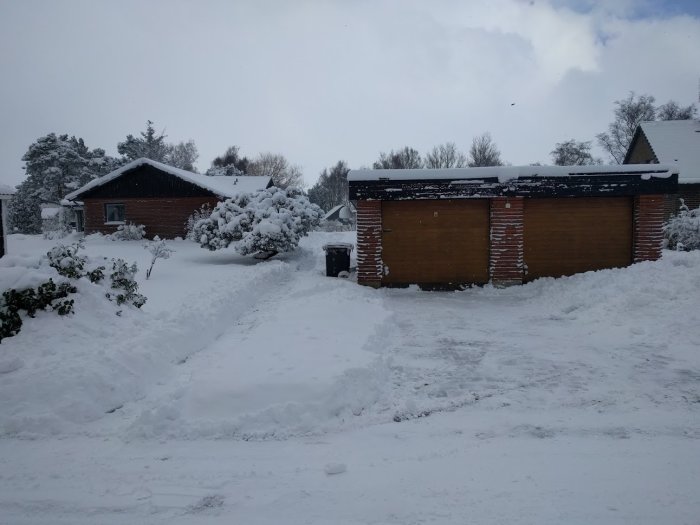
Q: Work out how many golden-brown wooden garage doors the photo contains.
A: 2